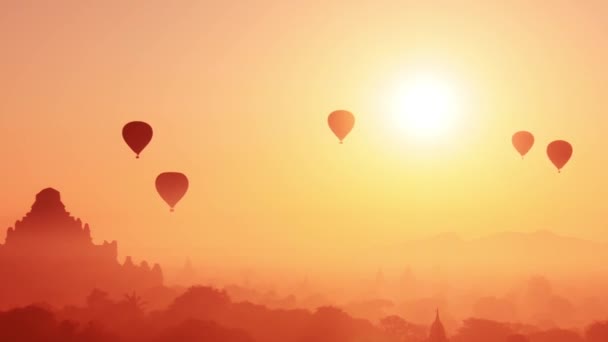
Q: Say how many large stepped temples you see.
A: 1